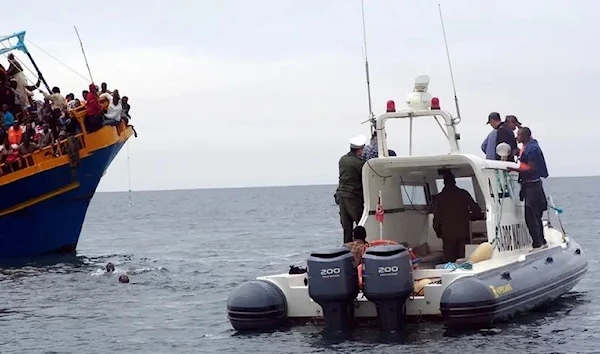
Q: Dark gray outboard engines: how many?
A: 2